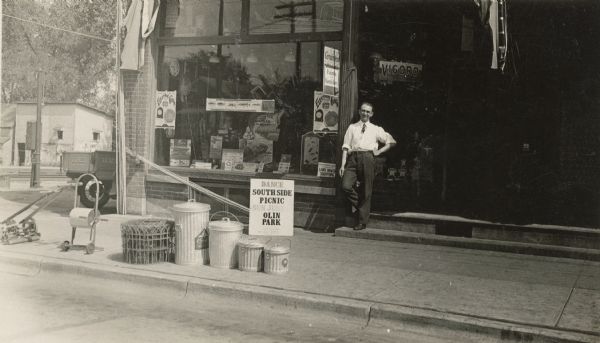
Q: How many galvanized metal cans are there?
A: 4